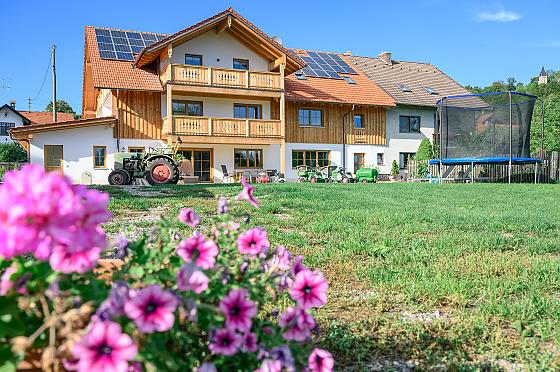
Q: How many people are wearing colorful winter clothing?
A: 0